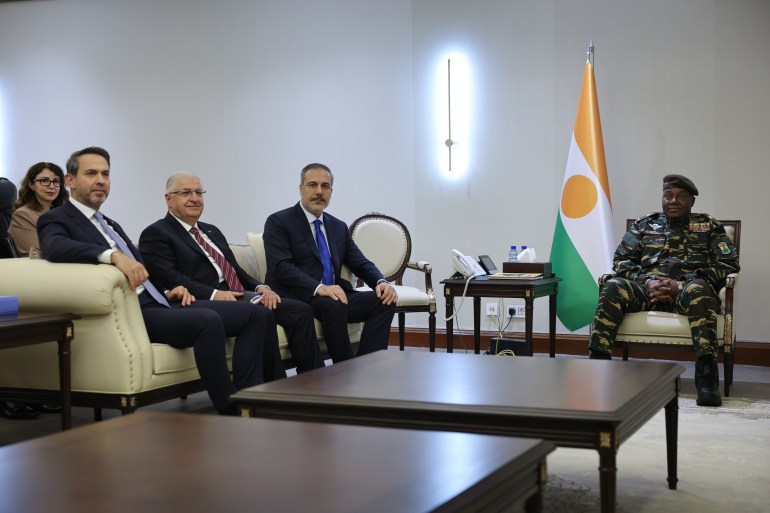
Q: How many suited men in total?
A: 3